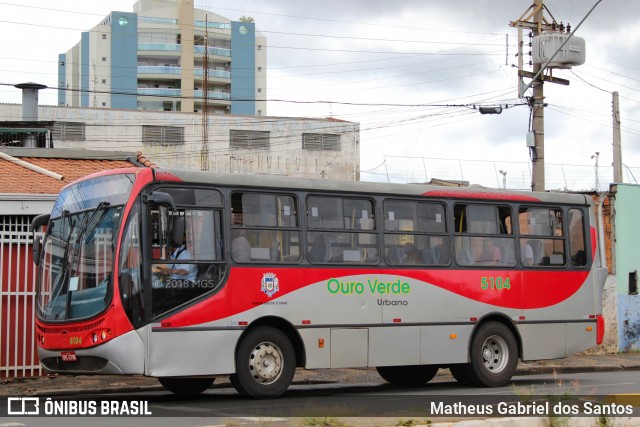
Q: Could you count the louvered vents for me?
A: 4